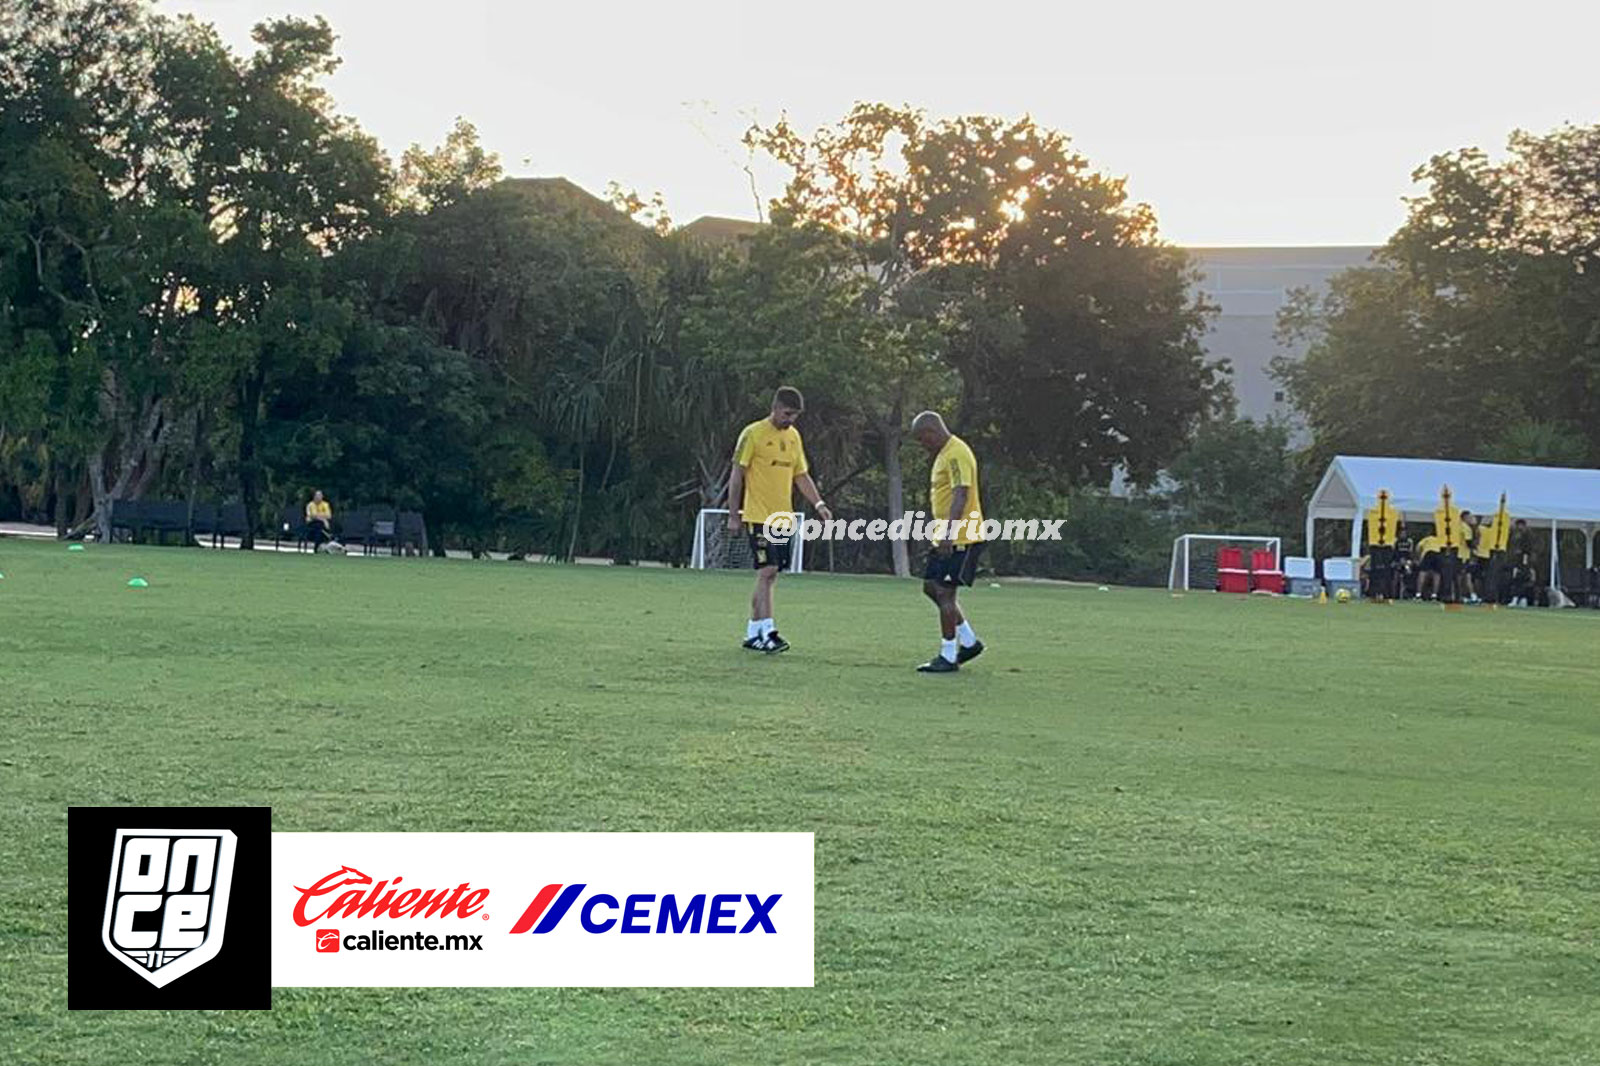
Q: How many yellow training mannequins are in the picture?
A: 3